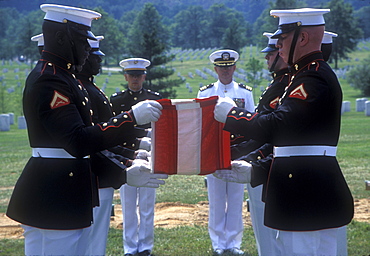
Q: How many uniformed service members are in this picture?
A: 8